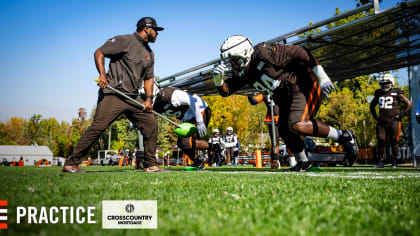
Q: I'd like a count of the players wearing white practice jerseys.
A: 2